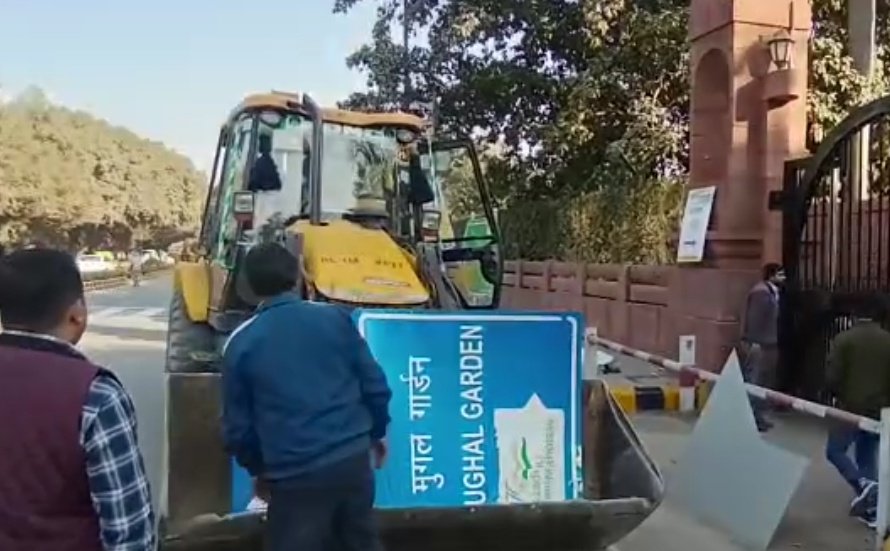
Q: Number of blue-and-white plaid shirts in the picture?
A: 1